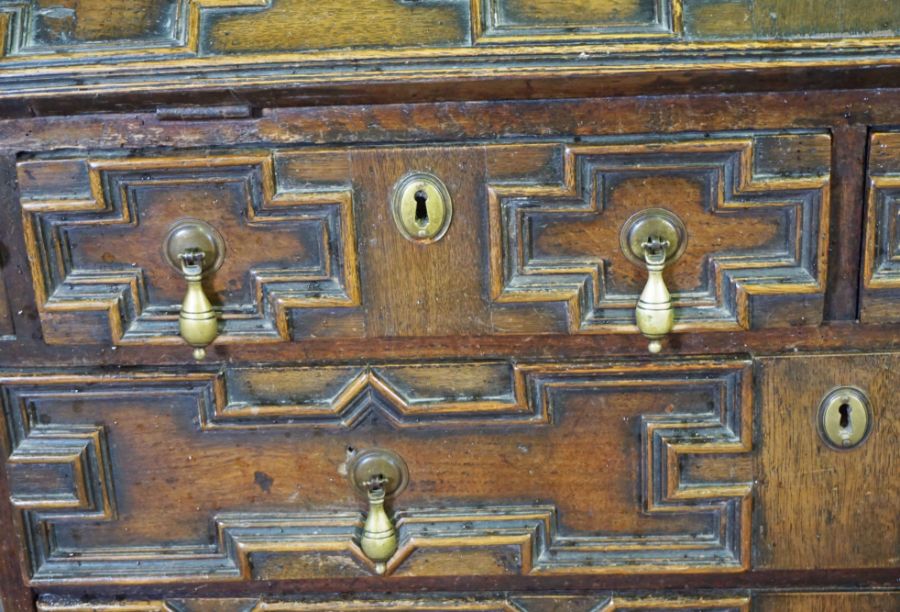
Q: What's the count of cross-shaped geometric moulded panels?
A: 2